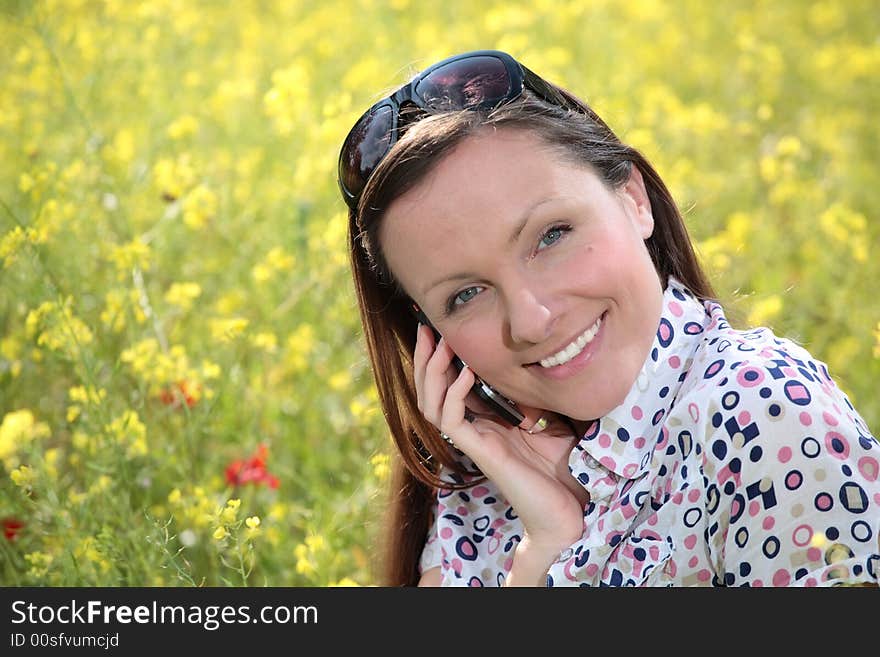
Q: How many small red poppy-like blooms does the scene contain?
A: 3